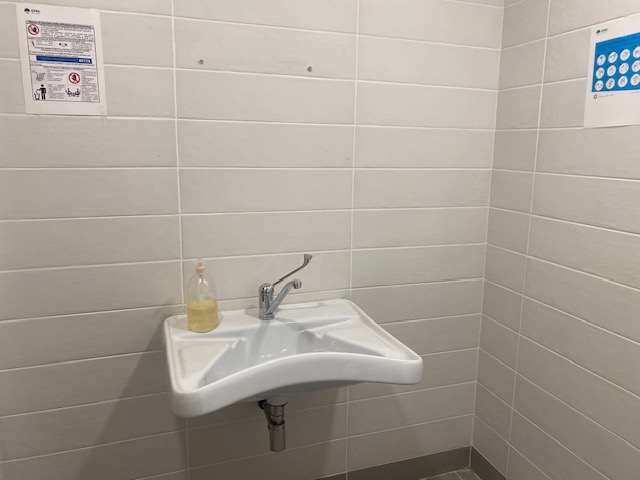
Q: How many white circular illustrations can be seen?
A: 12